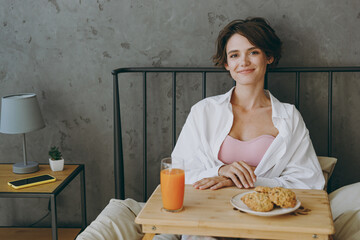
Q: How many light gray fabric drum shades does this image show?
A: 1